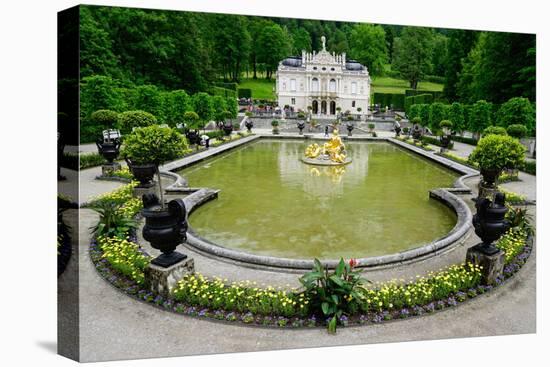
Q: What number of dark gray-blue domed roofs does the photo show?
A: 2